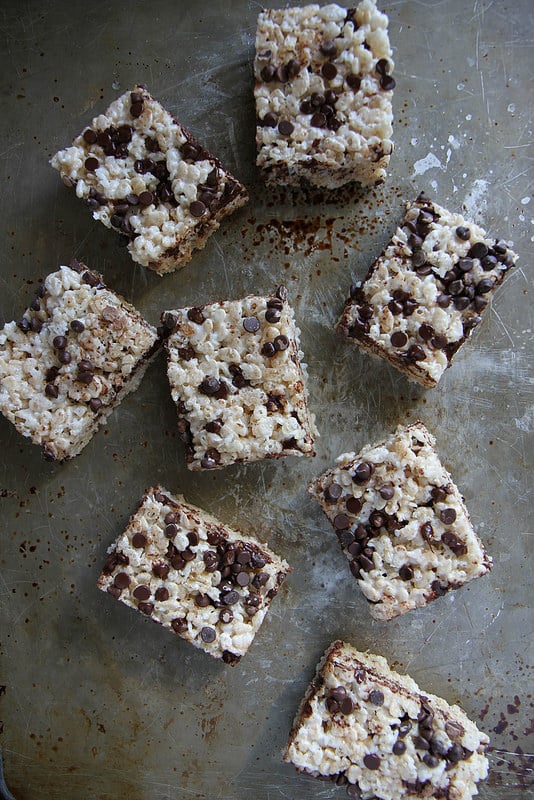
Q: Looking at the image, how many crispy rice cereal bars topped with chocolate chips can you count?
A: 8